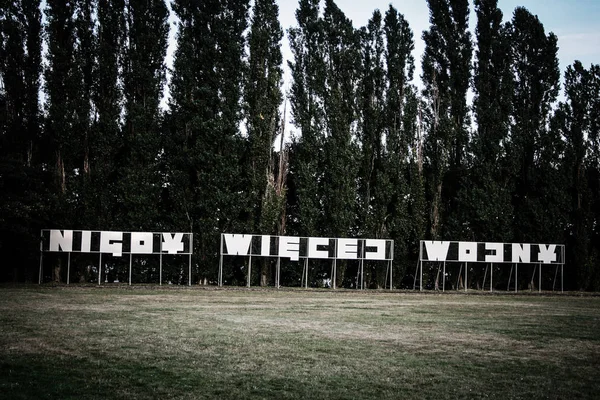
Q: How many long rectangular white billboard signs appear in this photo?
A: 3